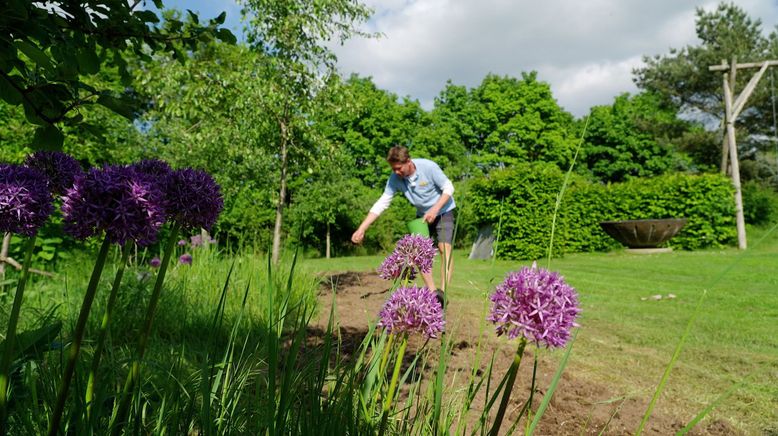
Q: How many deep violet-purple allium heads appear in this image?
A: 5